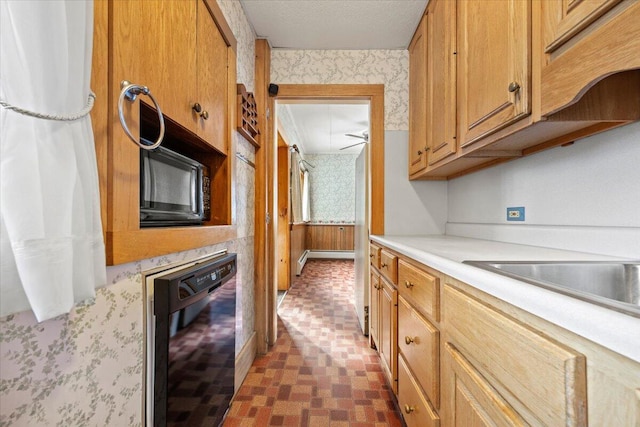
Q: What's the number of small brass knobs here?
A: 12